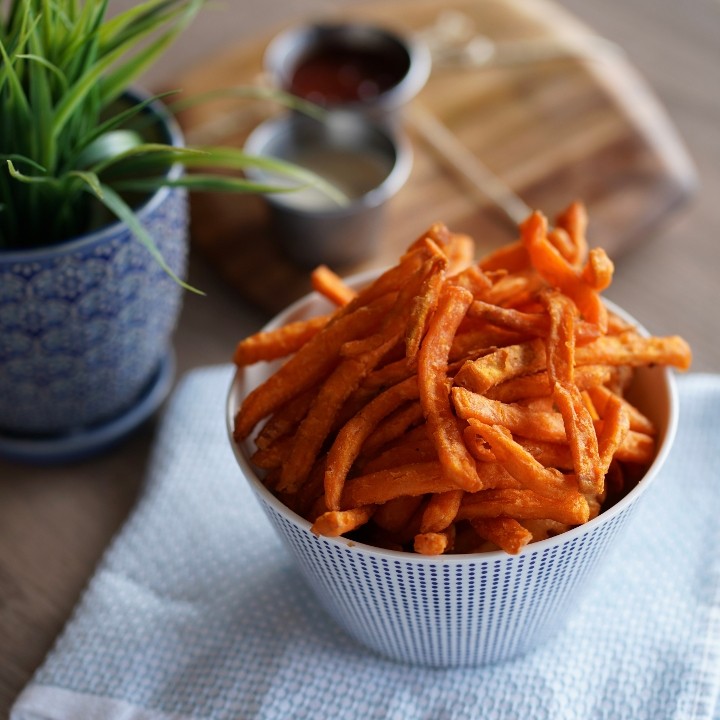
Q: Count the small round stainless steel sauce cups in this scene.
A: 2